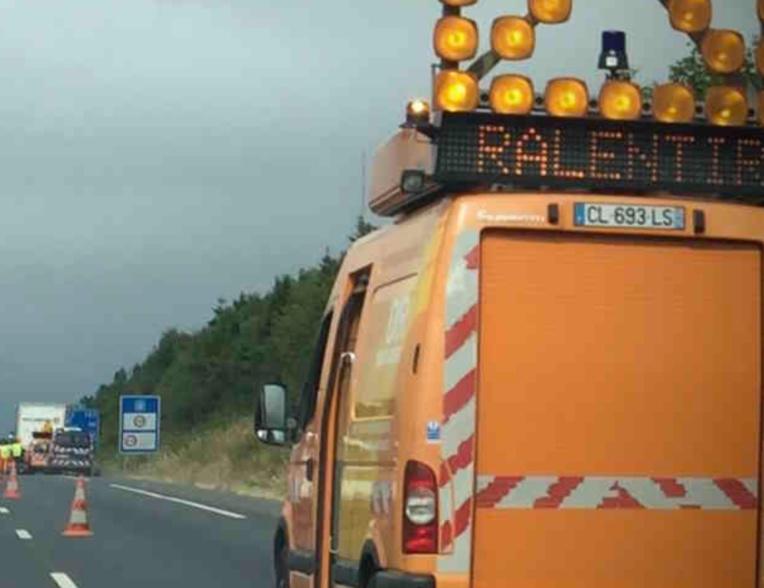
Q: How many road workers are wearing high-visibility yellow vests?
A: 2